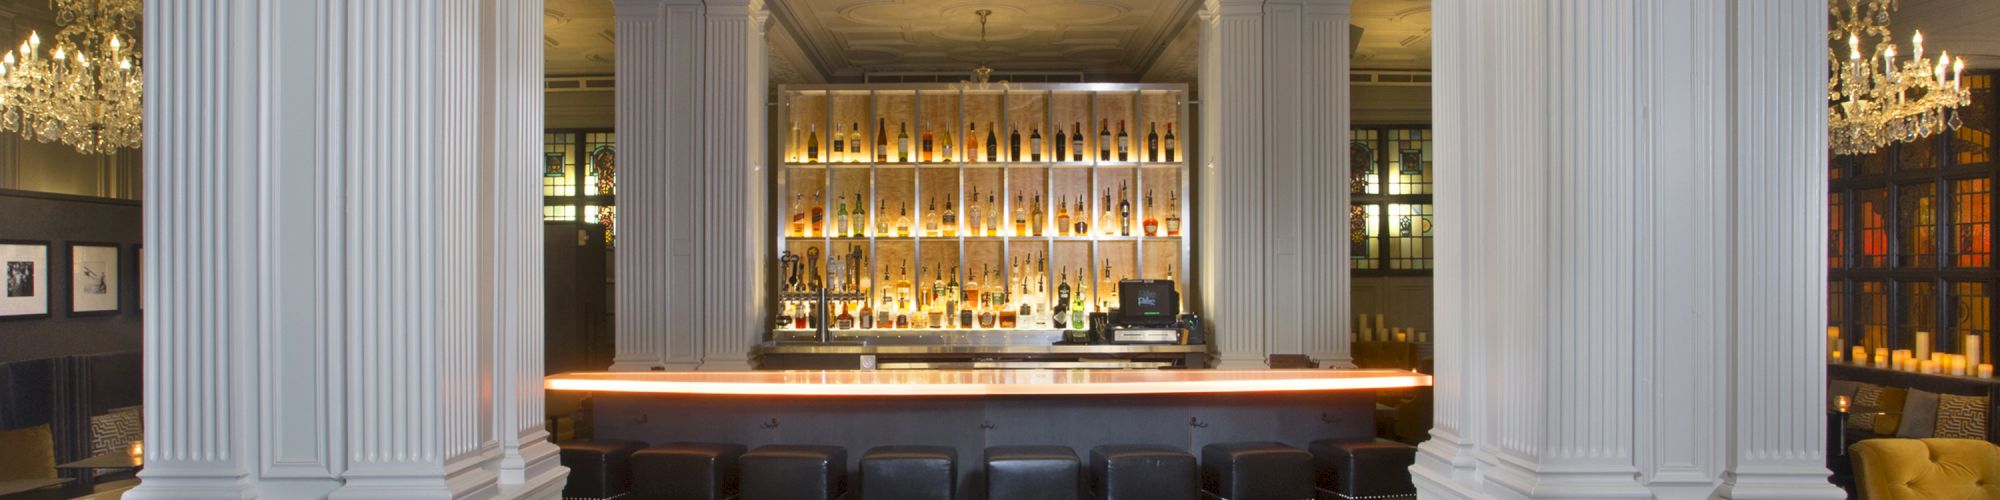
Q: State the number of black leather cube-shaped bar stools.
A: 8